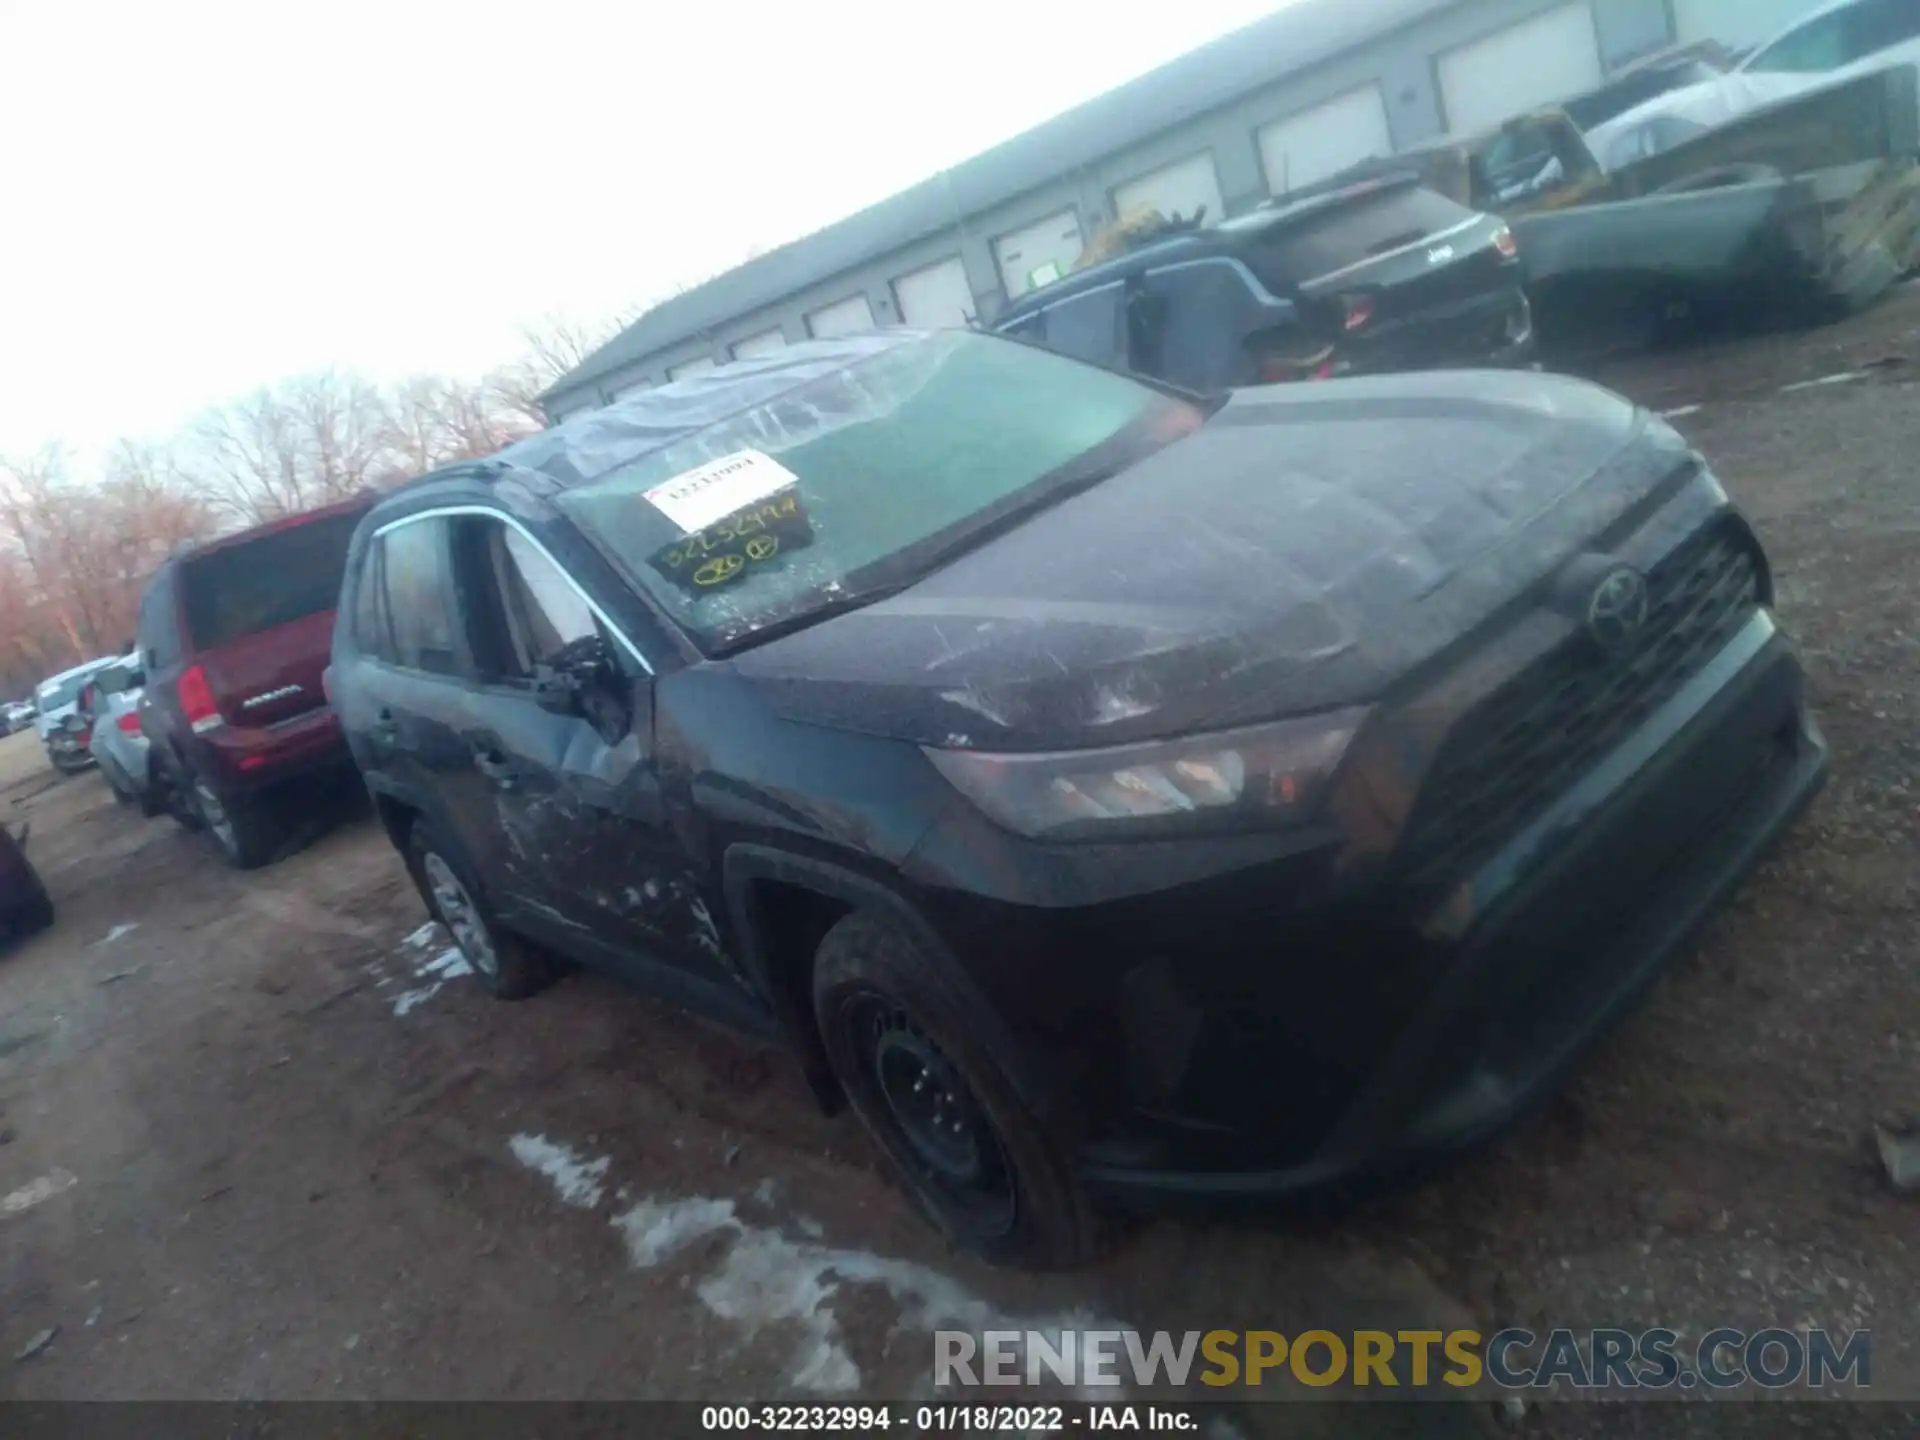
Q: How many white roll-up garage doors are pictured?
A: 11